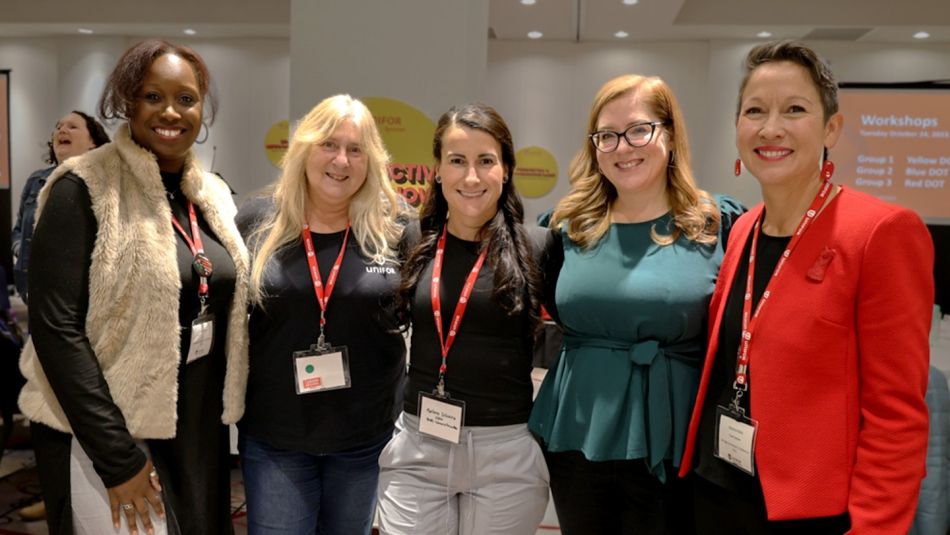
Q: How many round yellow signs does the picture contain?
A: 3